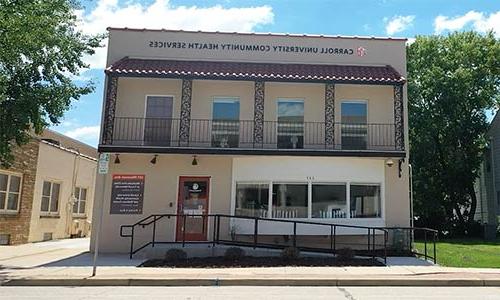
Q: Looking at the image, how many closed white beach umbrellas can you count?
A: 0